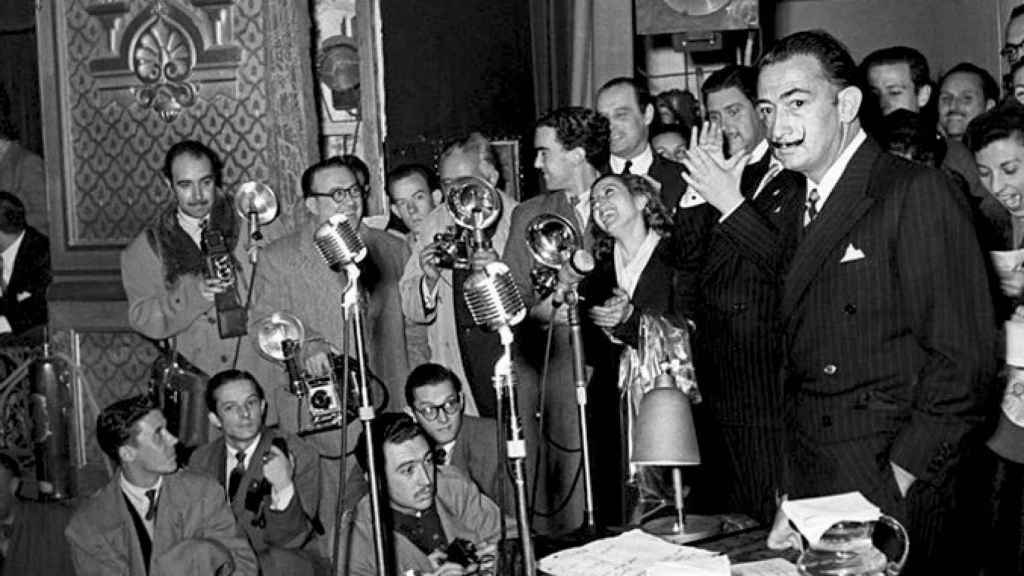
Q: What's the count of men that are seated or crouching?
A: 4